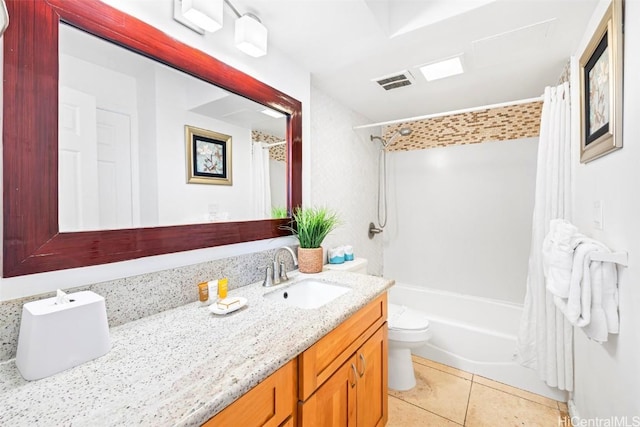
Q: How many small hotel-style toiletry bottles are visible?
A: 3